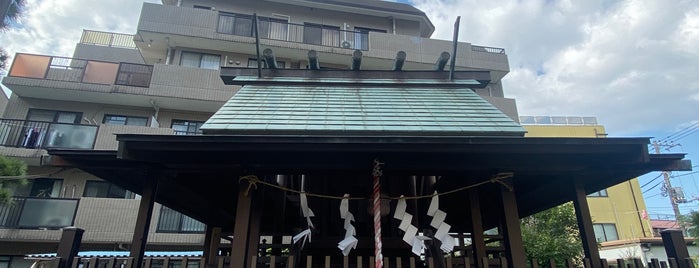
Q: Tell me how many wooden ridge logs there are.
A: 5